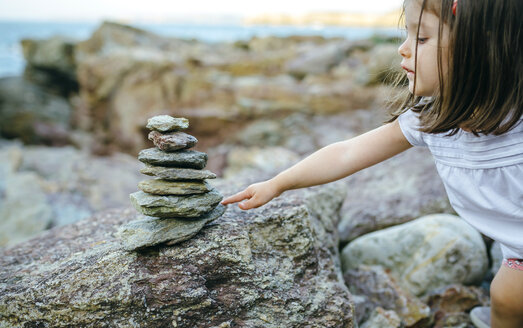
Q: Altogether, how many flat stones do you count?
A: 7